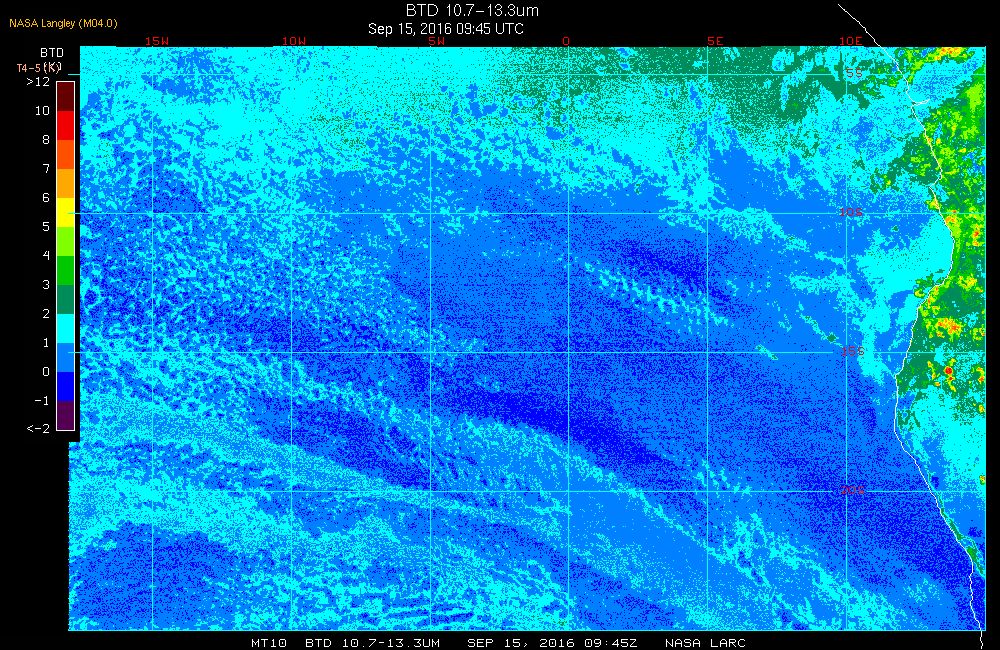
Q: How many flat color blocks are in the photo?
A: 12